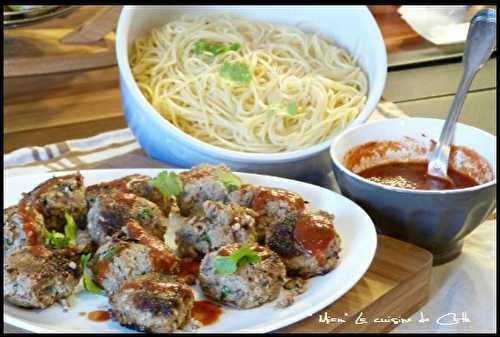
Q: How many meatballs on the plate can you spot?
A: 12